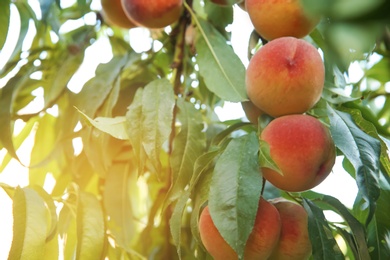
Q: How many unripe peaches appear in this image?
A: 0